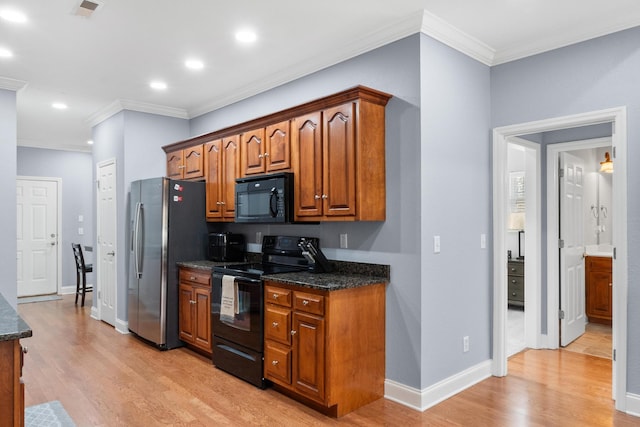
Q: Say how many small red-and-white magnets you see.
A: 2